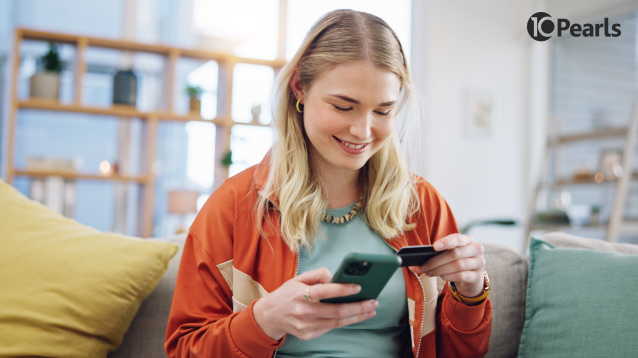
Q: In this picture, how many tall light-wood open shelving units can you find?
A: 2